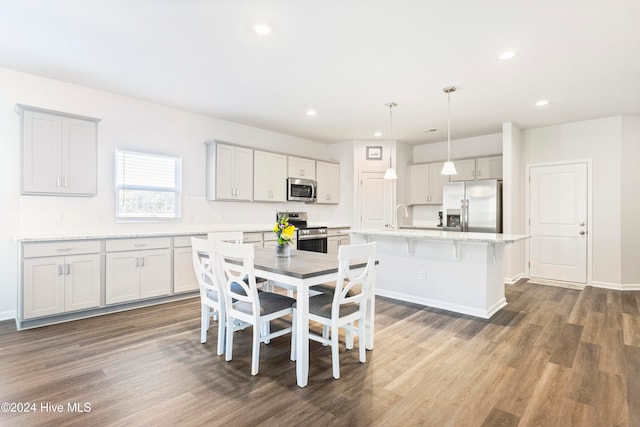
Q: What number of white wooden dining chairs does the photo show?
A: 4